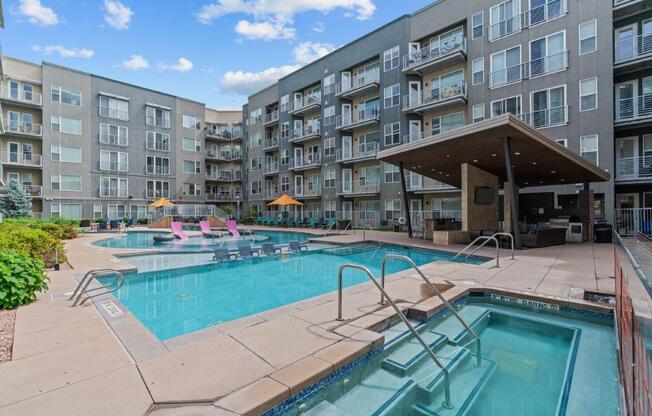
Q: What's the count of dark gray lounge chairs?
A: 4